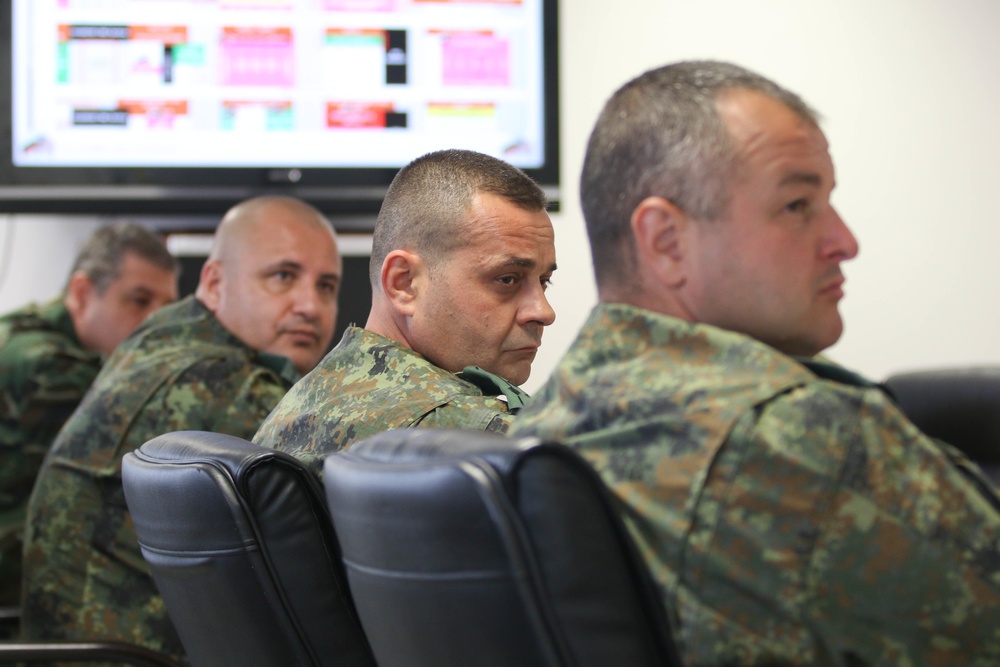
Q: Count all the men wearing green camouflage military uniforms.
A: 4